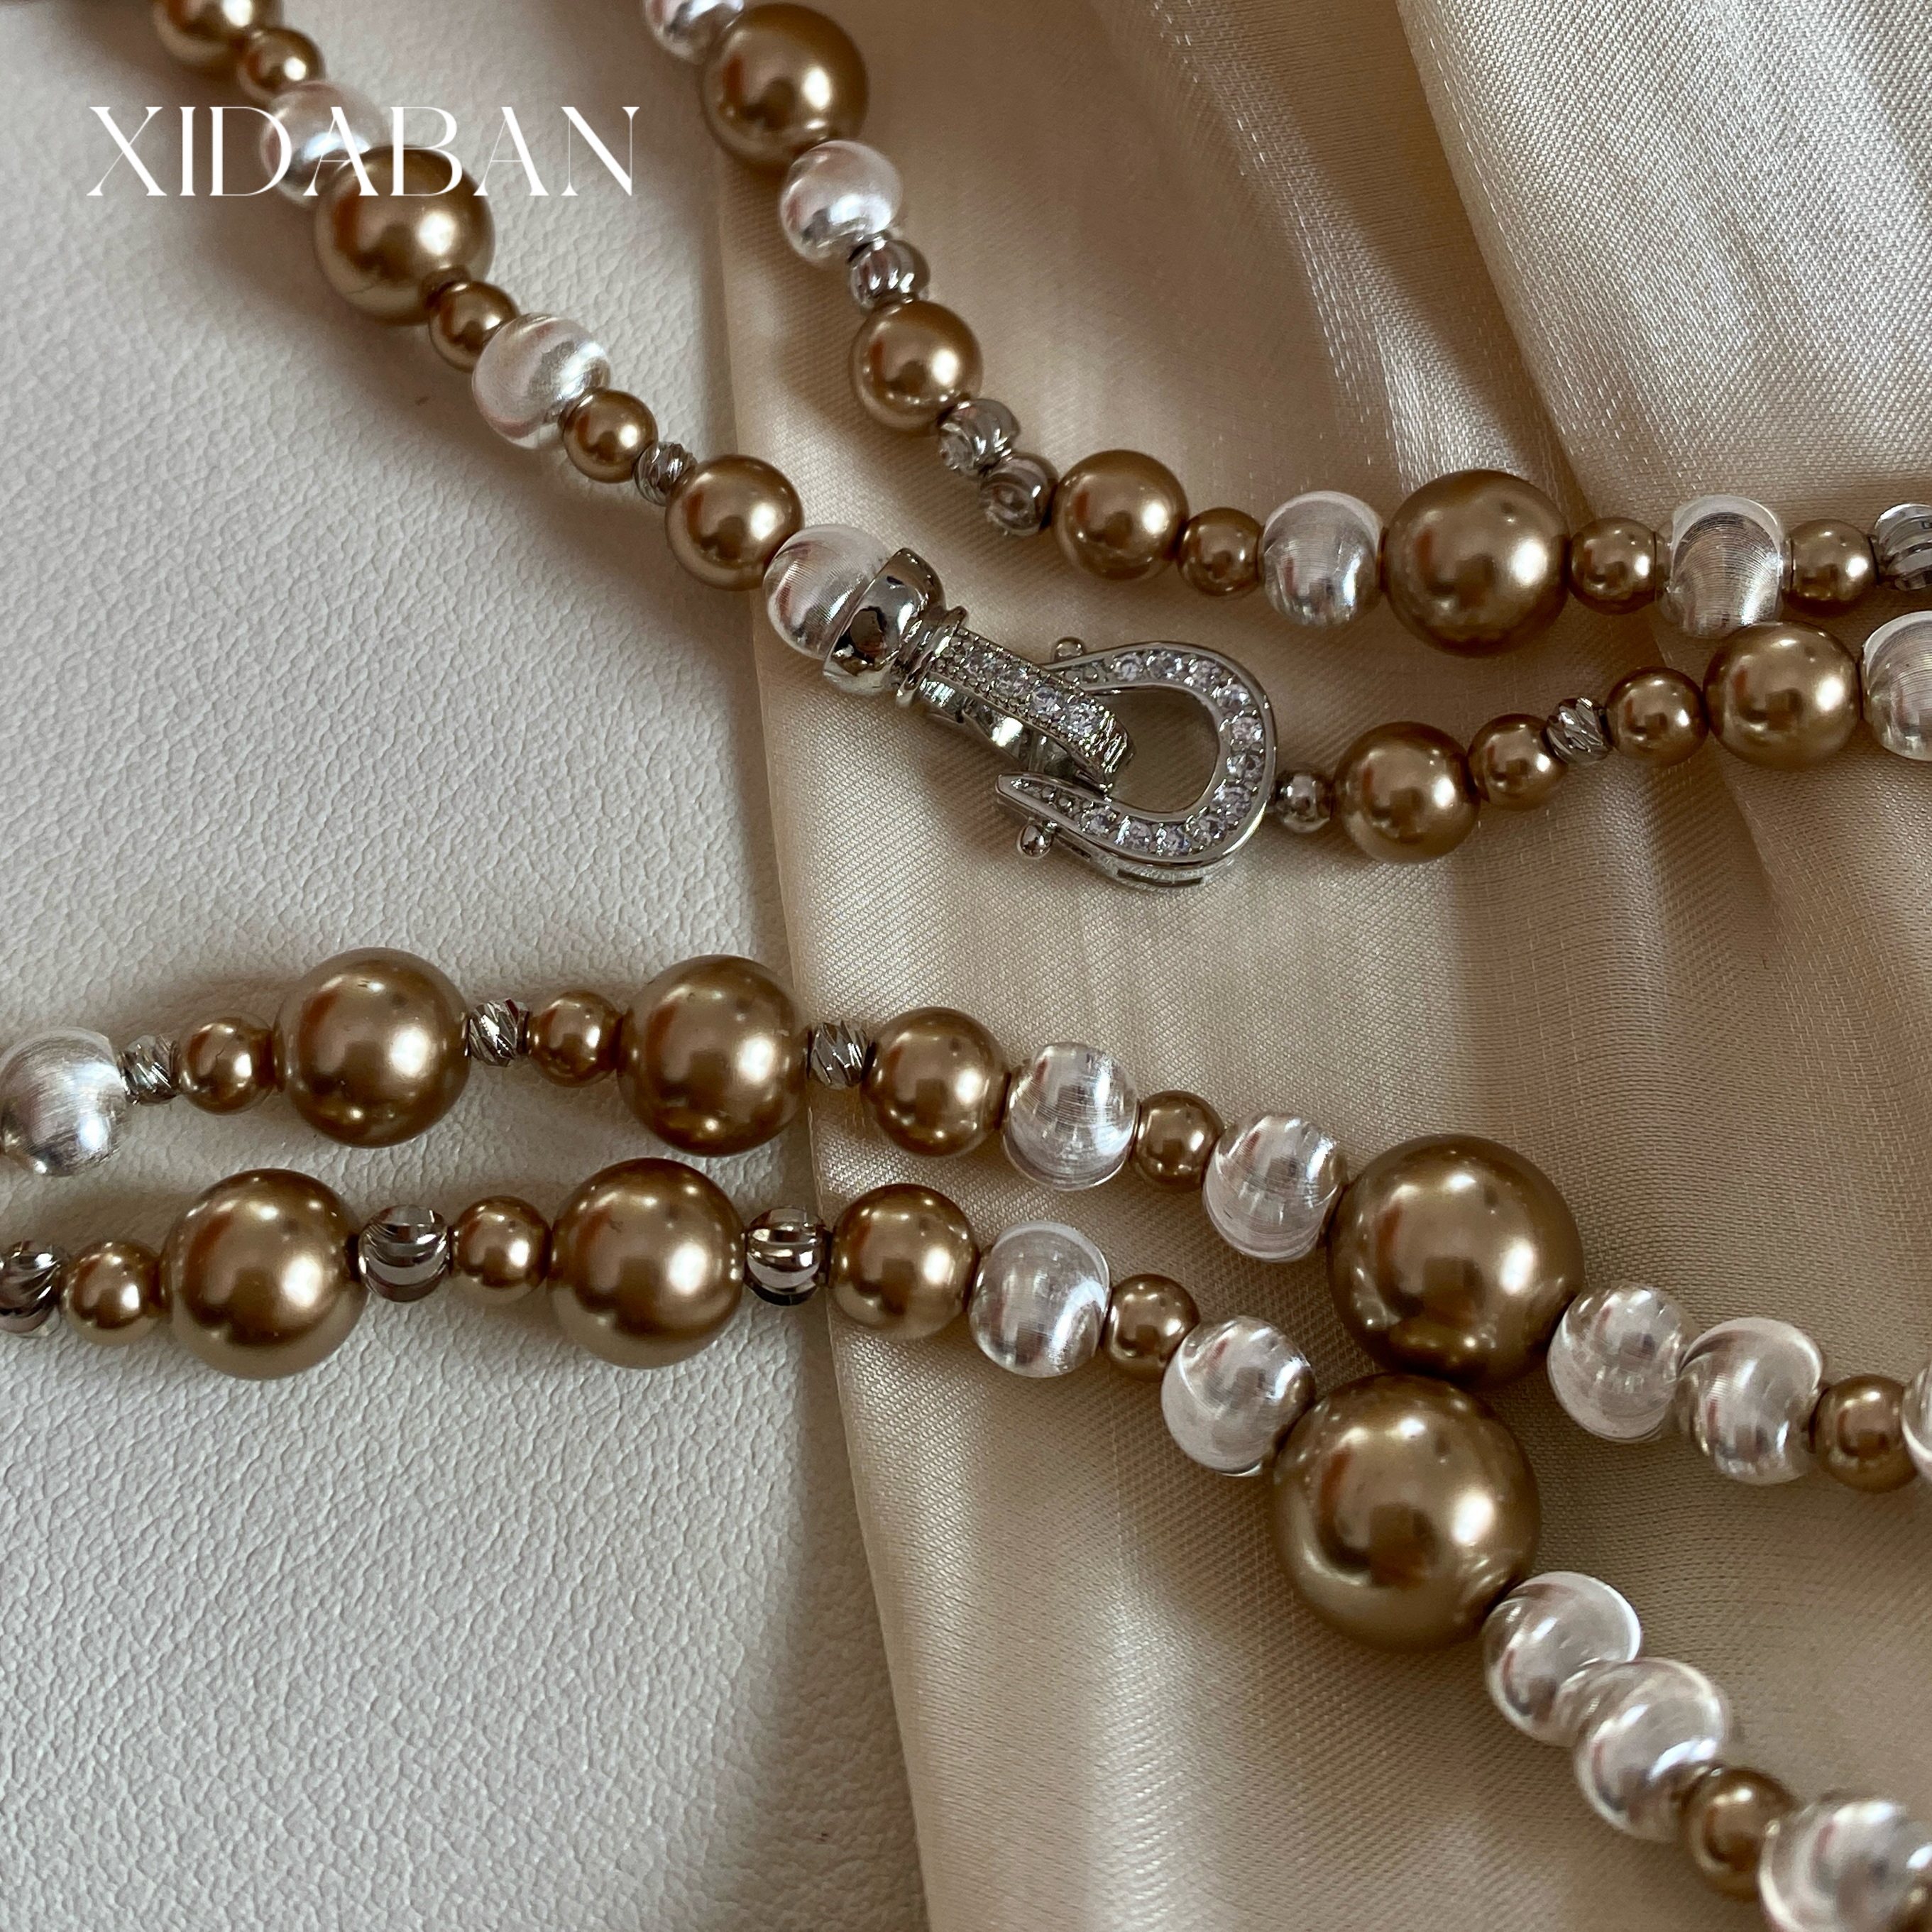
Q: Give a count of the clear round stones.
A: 15